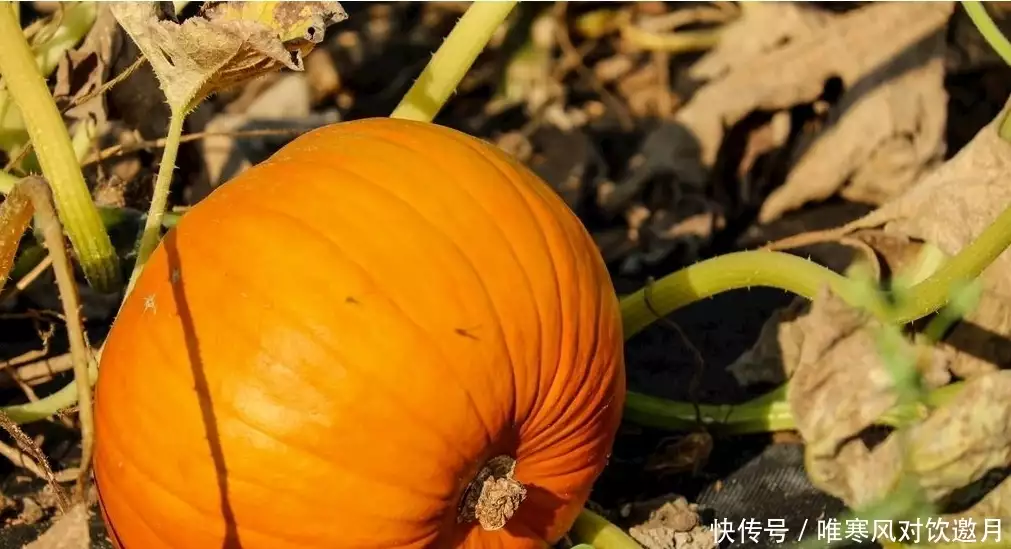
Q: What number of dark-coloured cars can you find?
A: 0